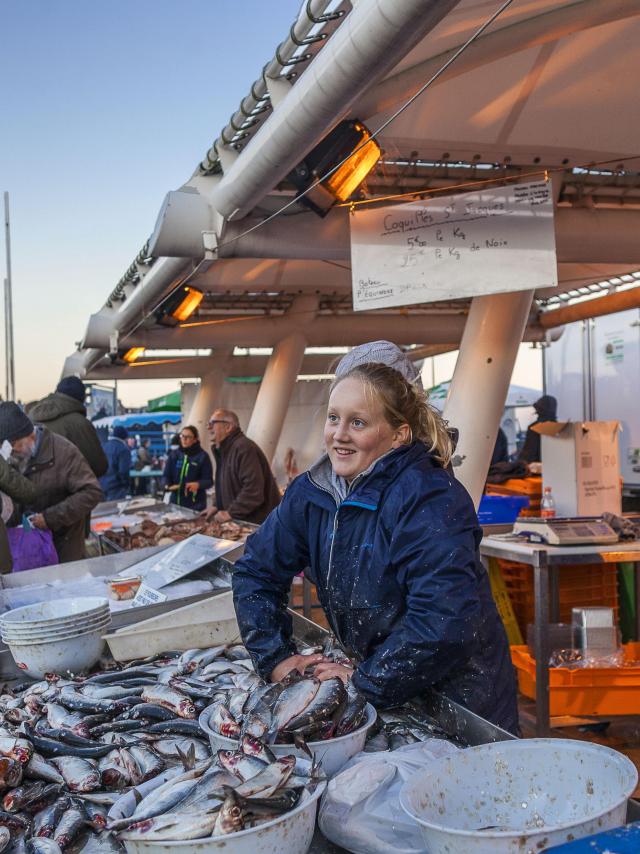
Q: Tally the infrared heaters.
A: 3